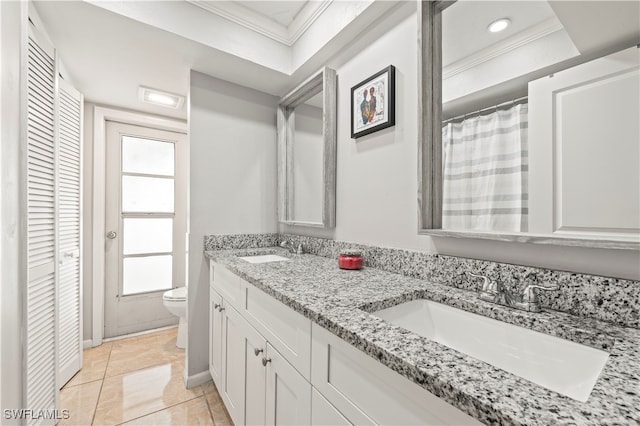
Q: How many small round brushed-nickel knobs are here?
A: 4